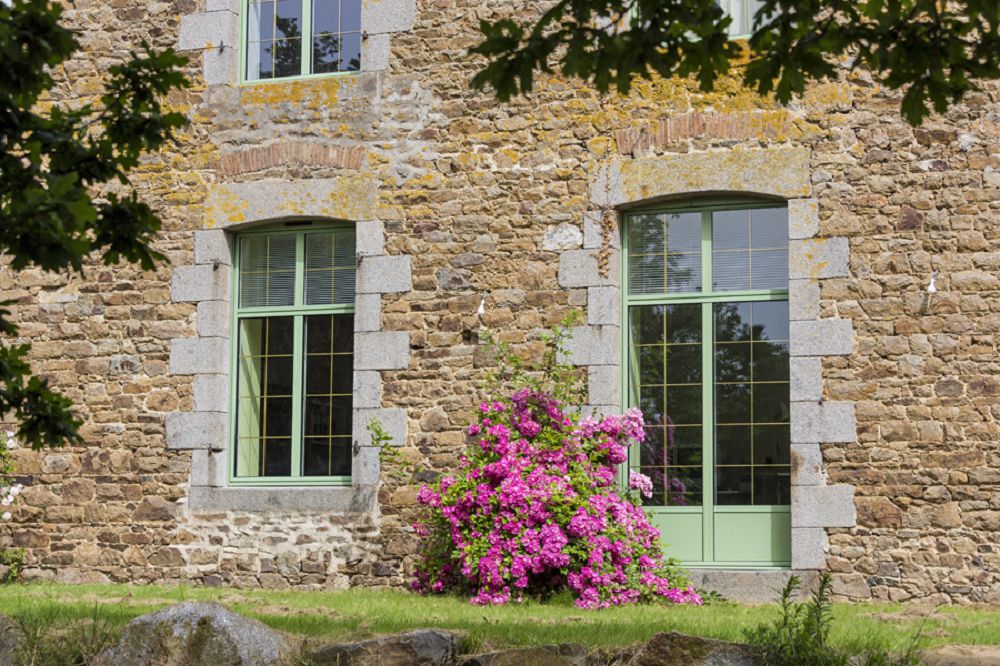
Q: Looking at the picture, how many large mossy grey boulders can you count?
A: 1